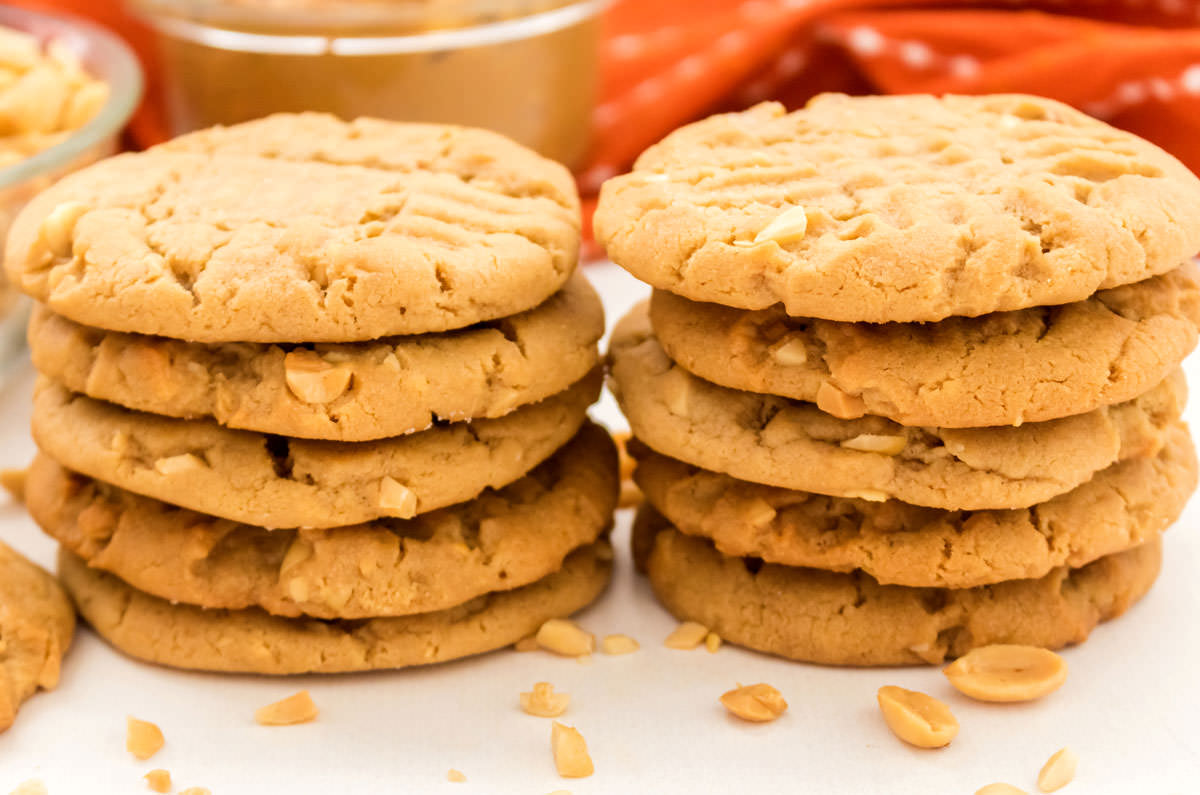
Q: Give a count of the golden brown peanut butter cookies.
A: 11